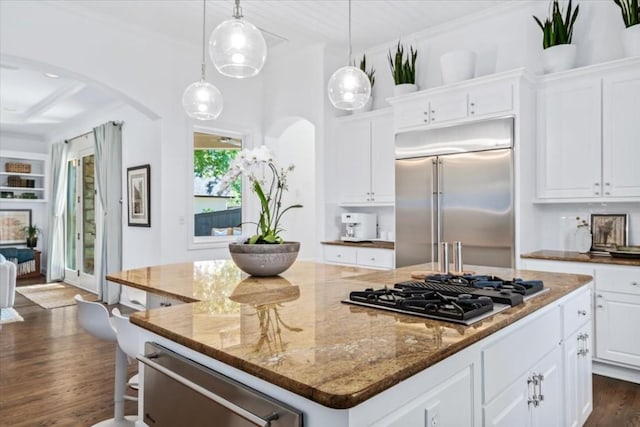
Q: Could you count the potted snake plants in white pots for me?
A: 4